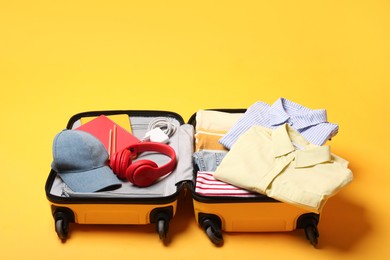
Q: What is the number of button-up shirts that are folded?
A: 2